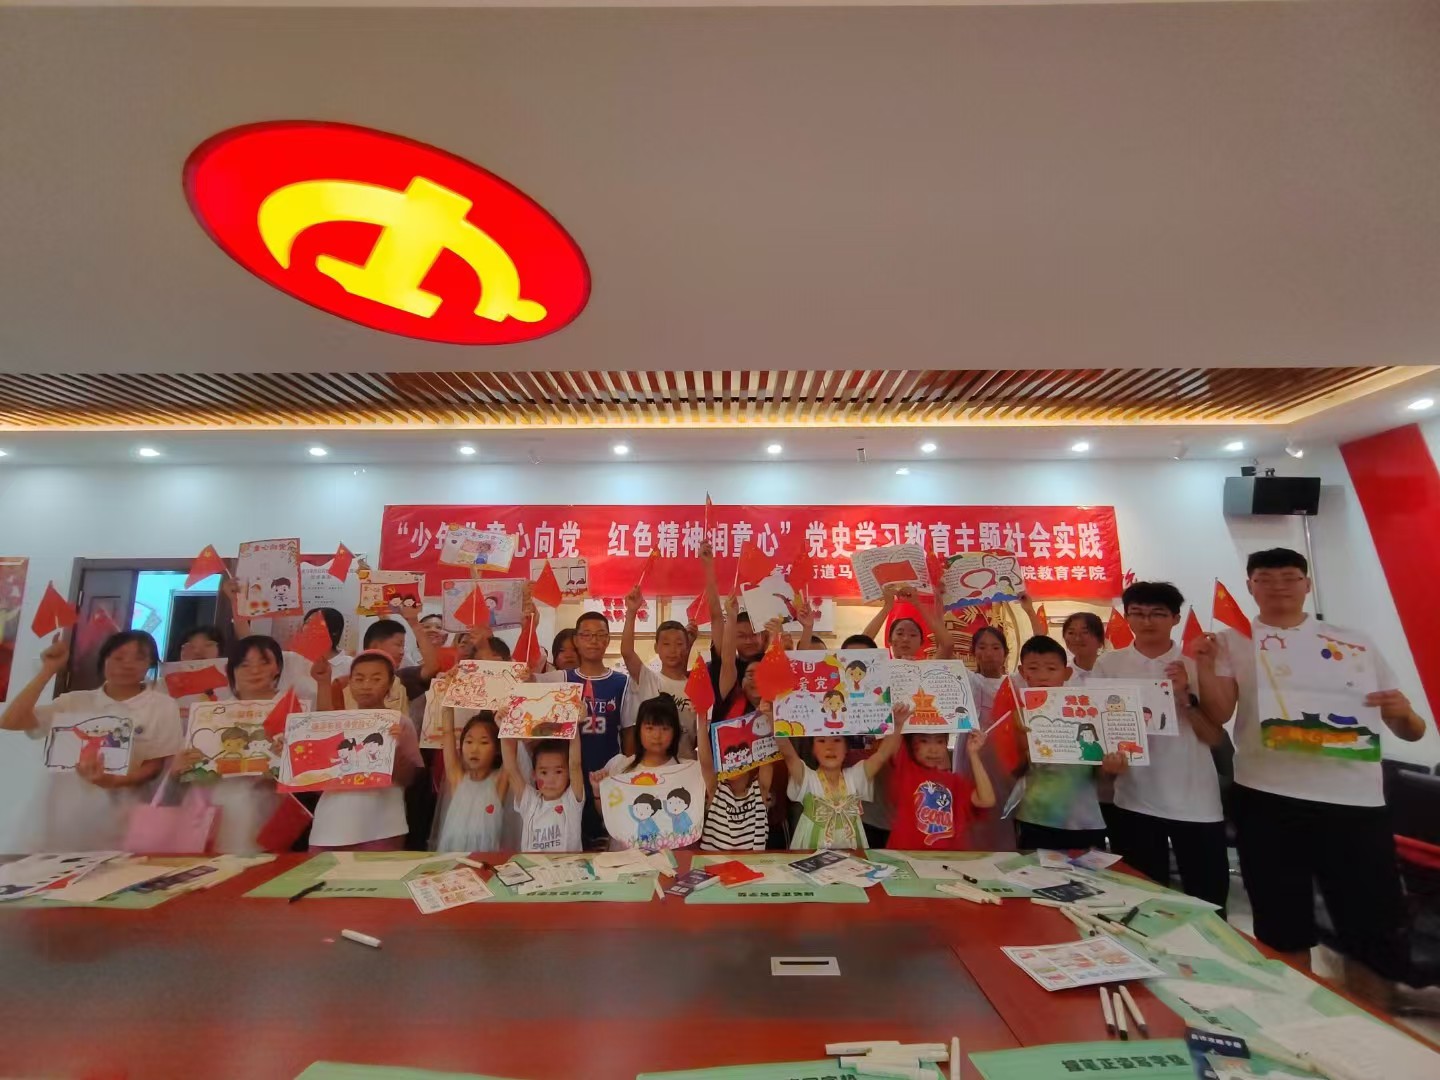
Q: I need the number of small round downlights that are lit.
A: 10